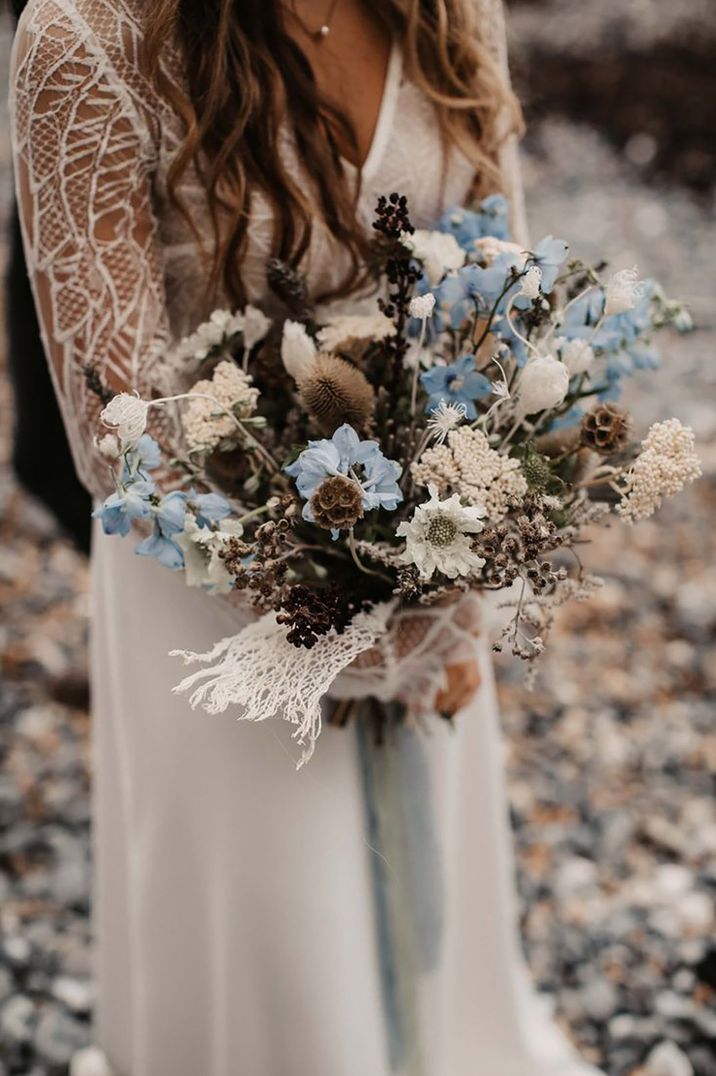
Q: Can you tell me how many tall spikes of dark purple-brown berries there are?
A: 1